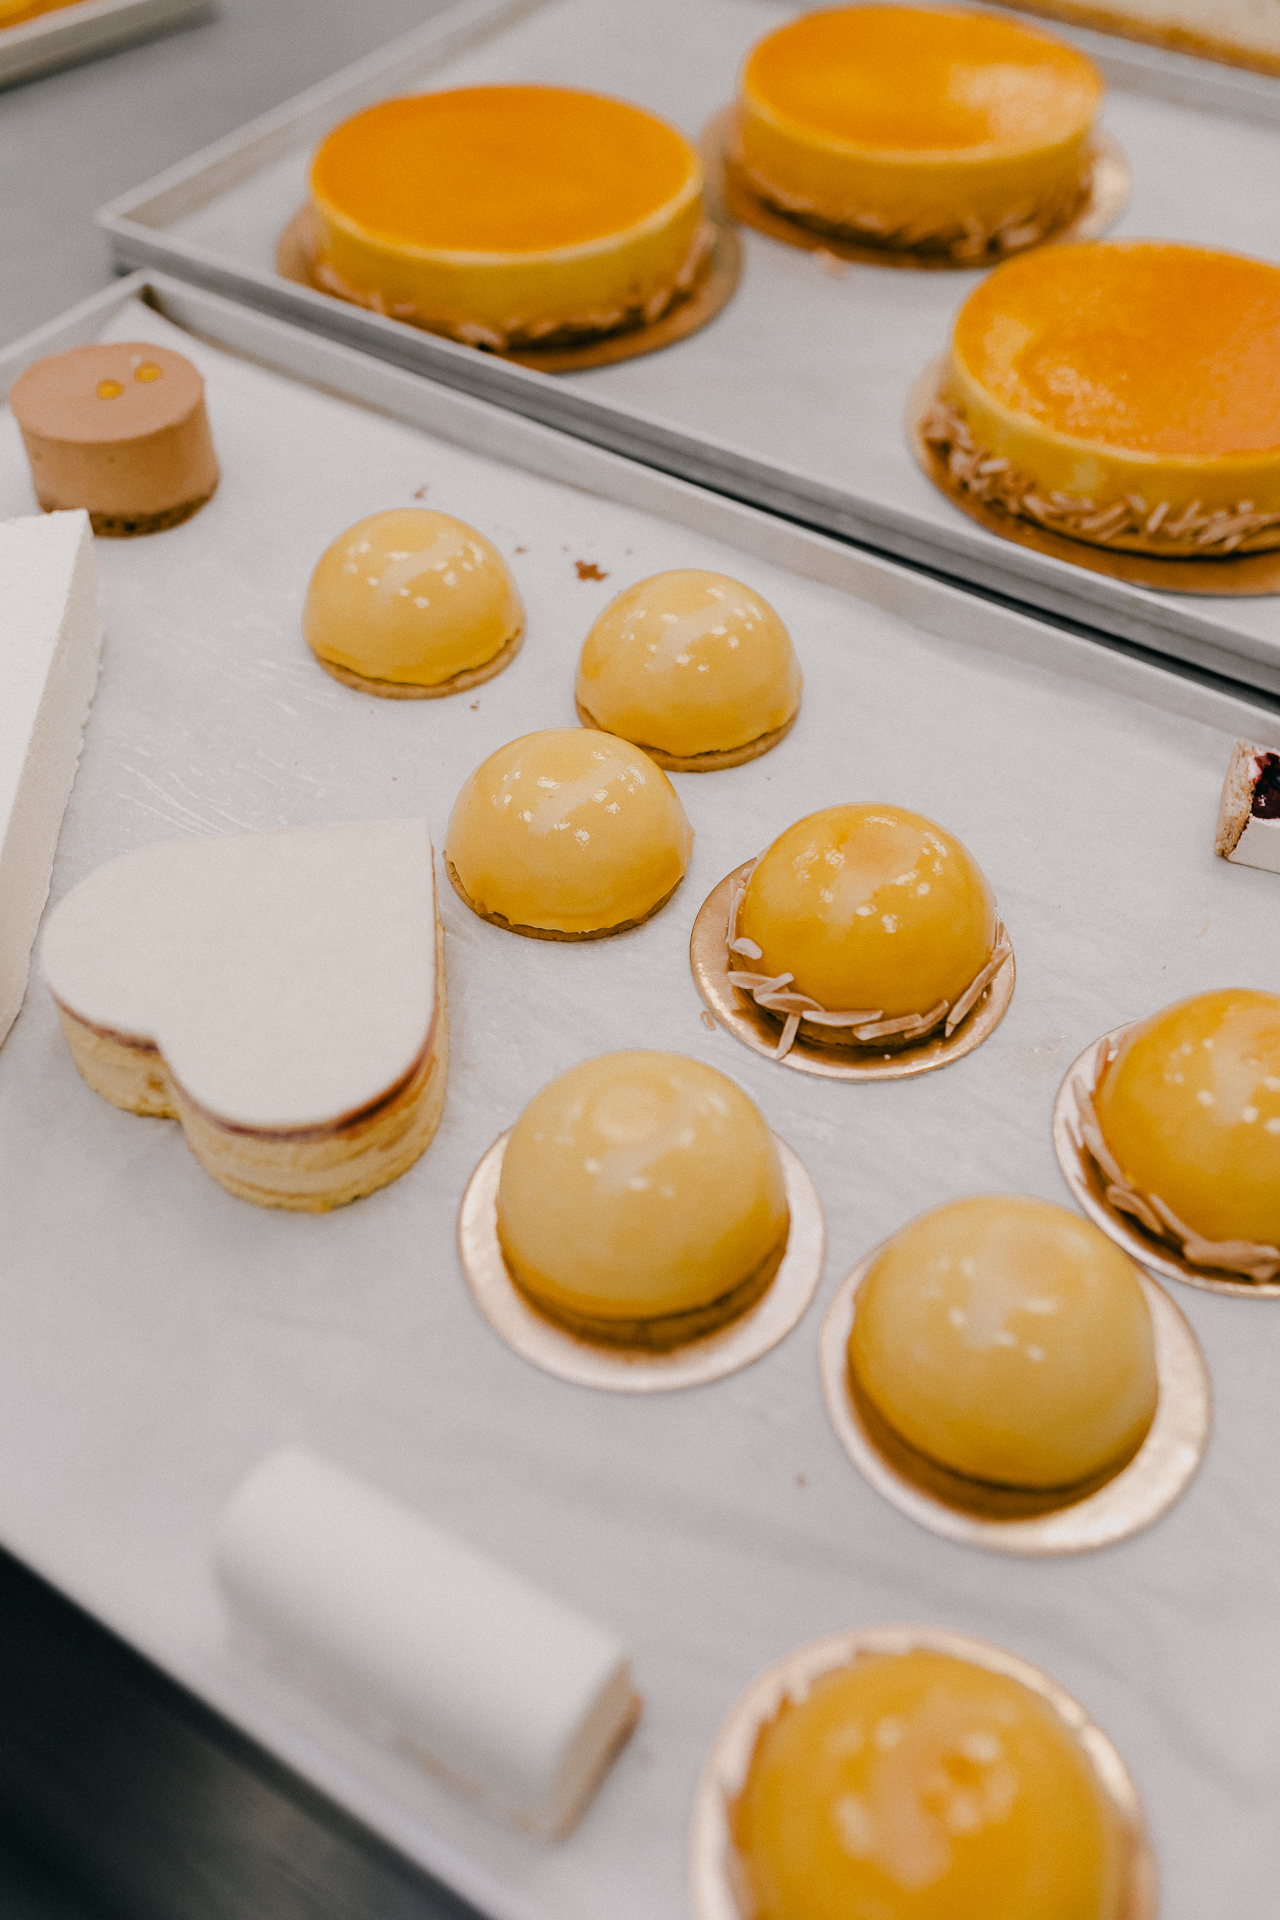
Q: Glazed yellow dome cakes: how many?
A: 8